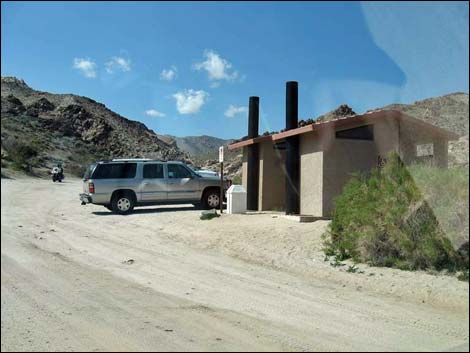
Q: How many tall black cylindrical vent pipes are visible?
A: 2